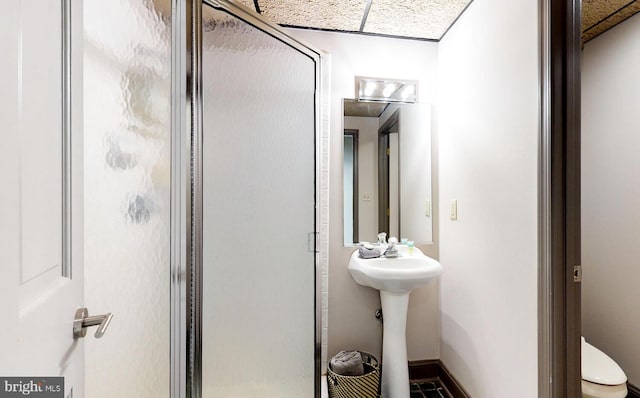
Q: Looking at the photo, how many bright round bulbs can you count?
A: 3